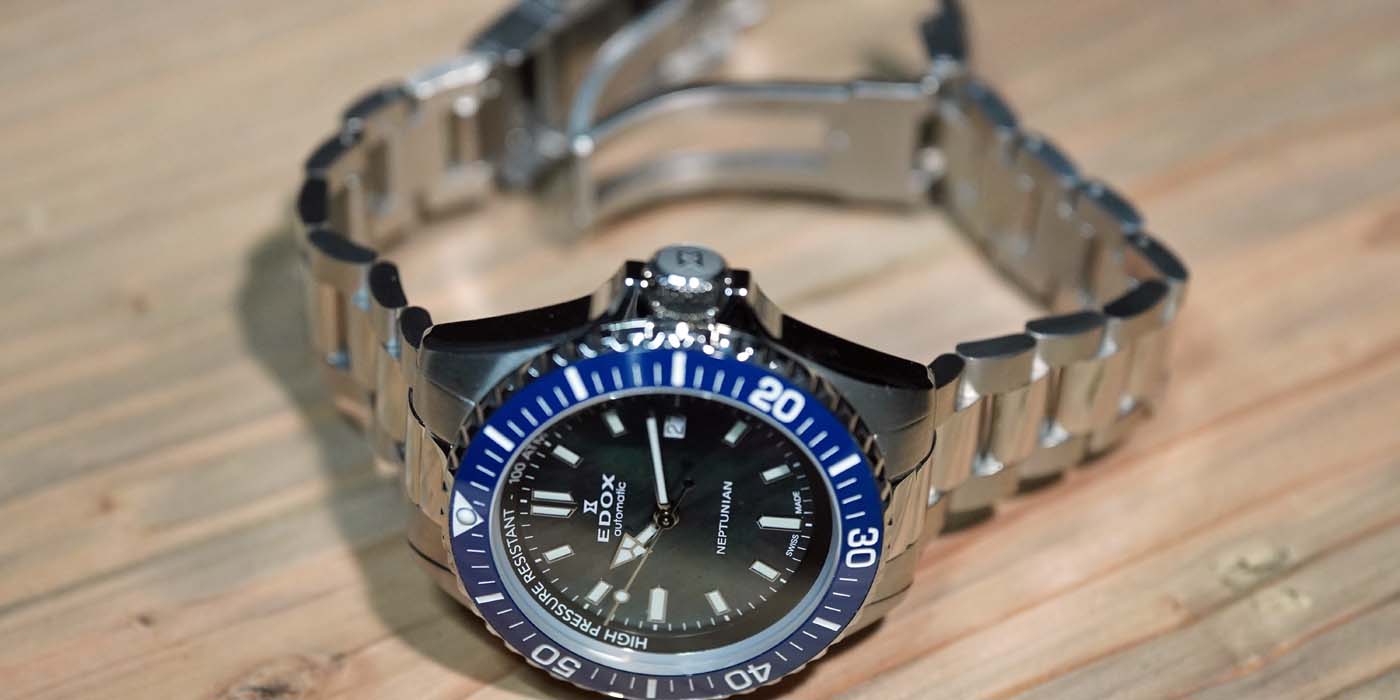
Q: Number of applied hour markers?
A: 11